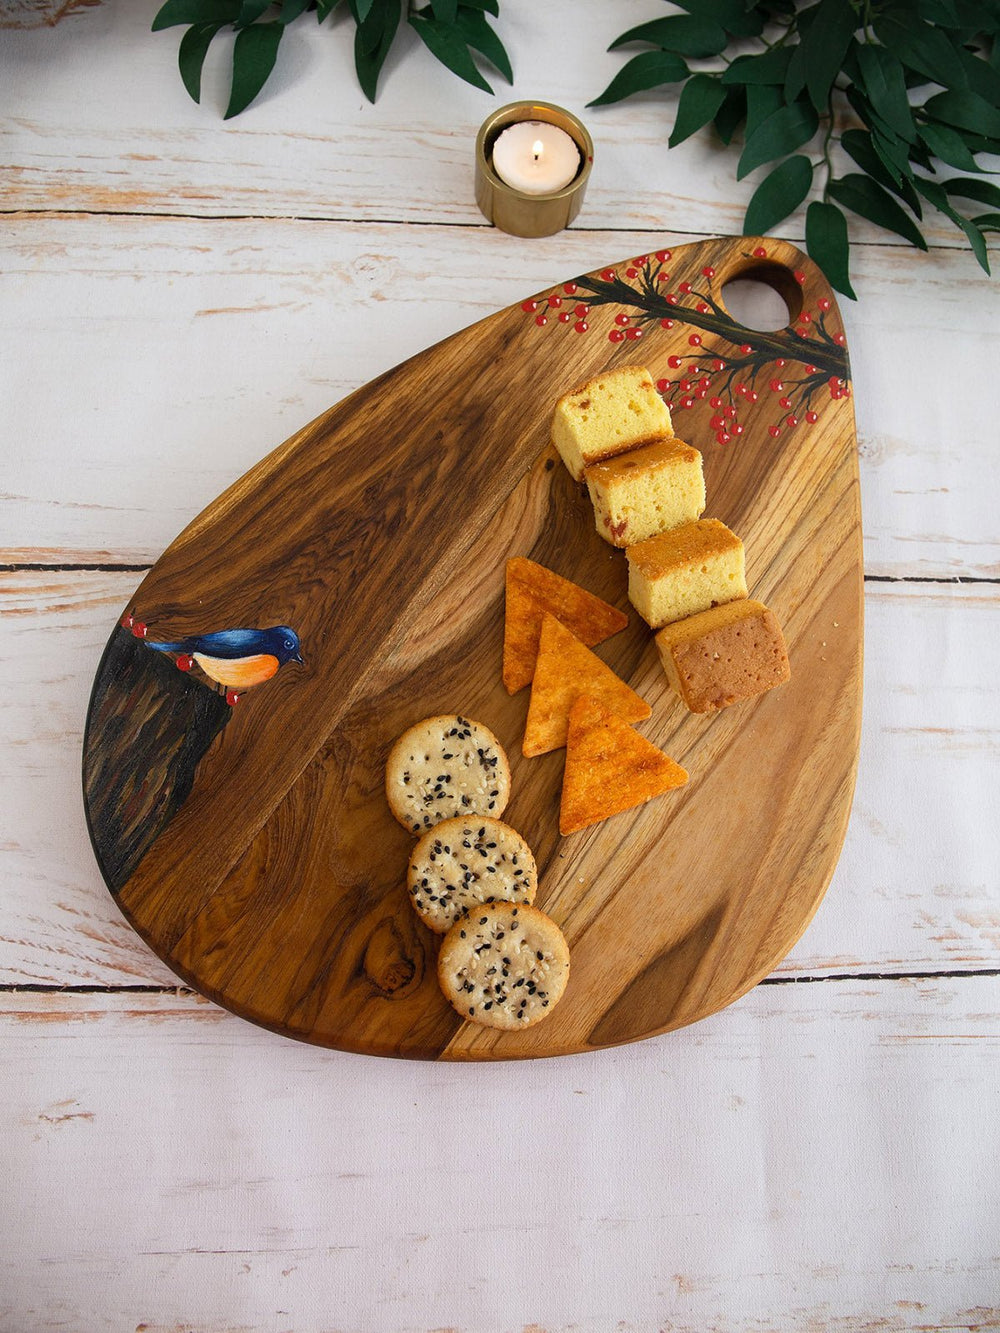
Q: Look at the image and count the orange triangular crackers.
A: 3